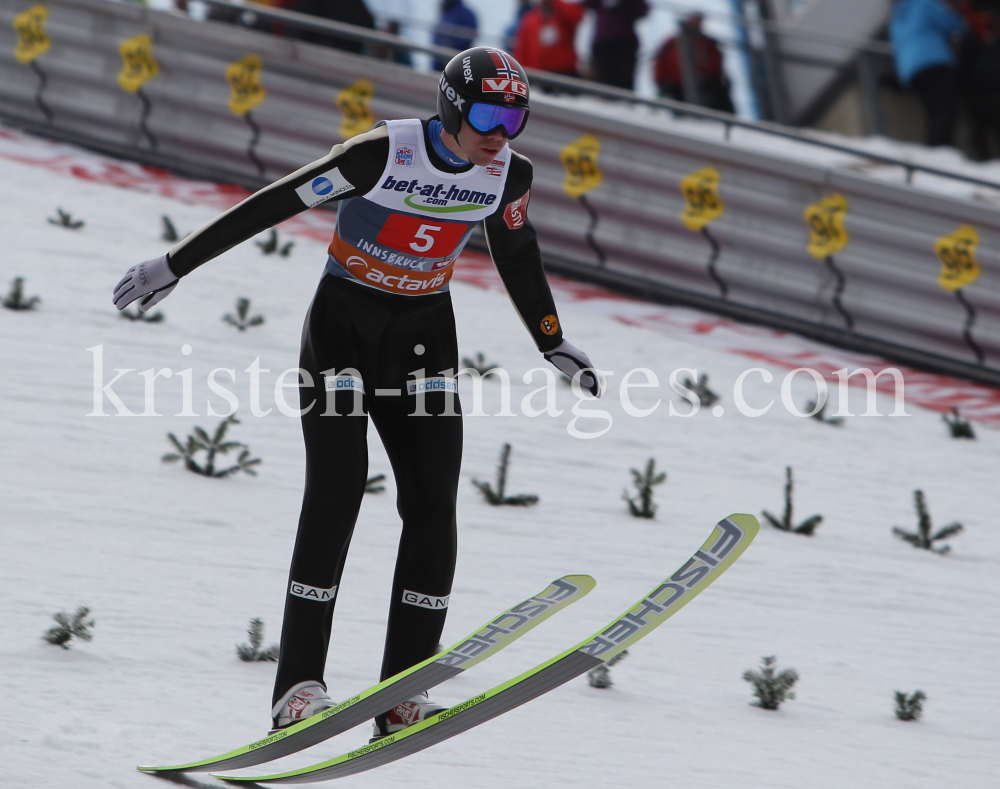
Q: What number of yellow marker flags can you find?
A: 8